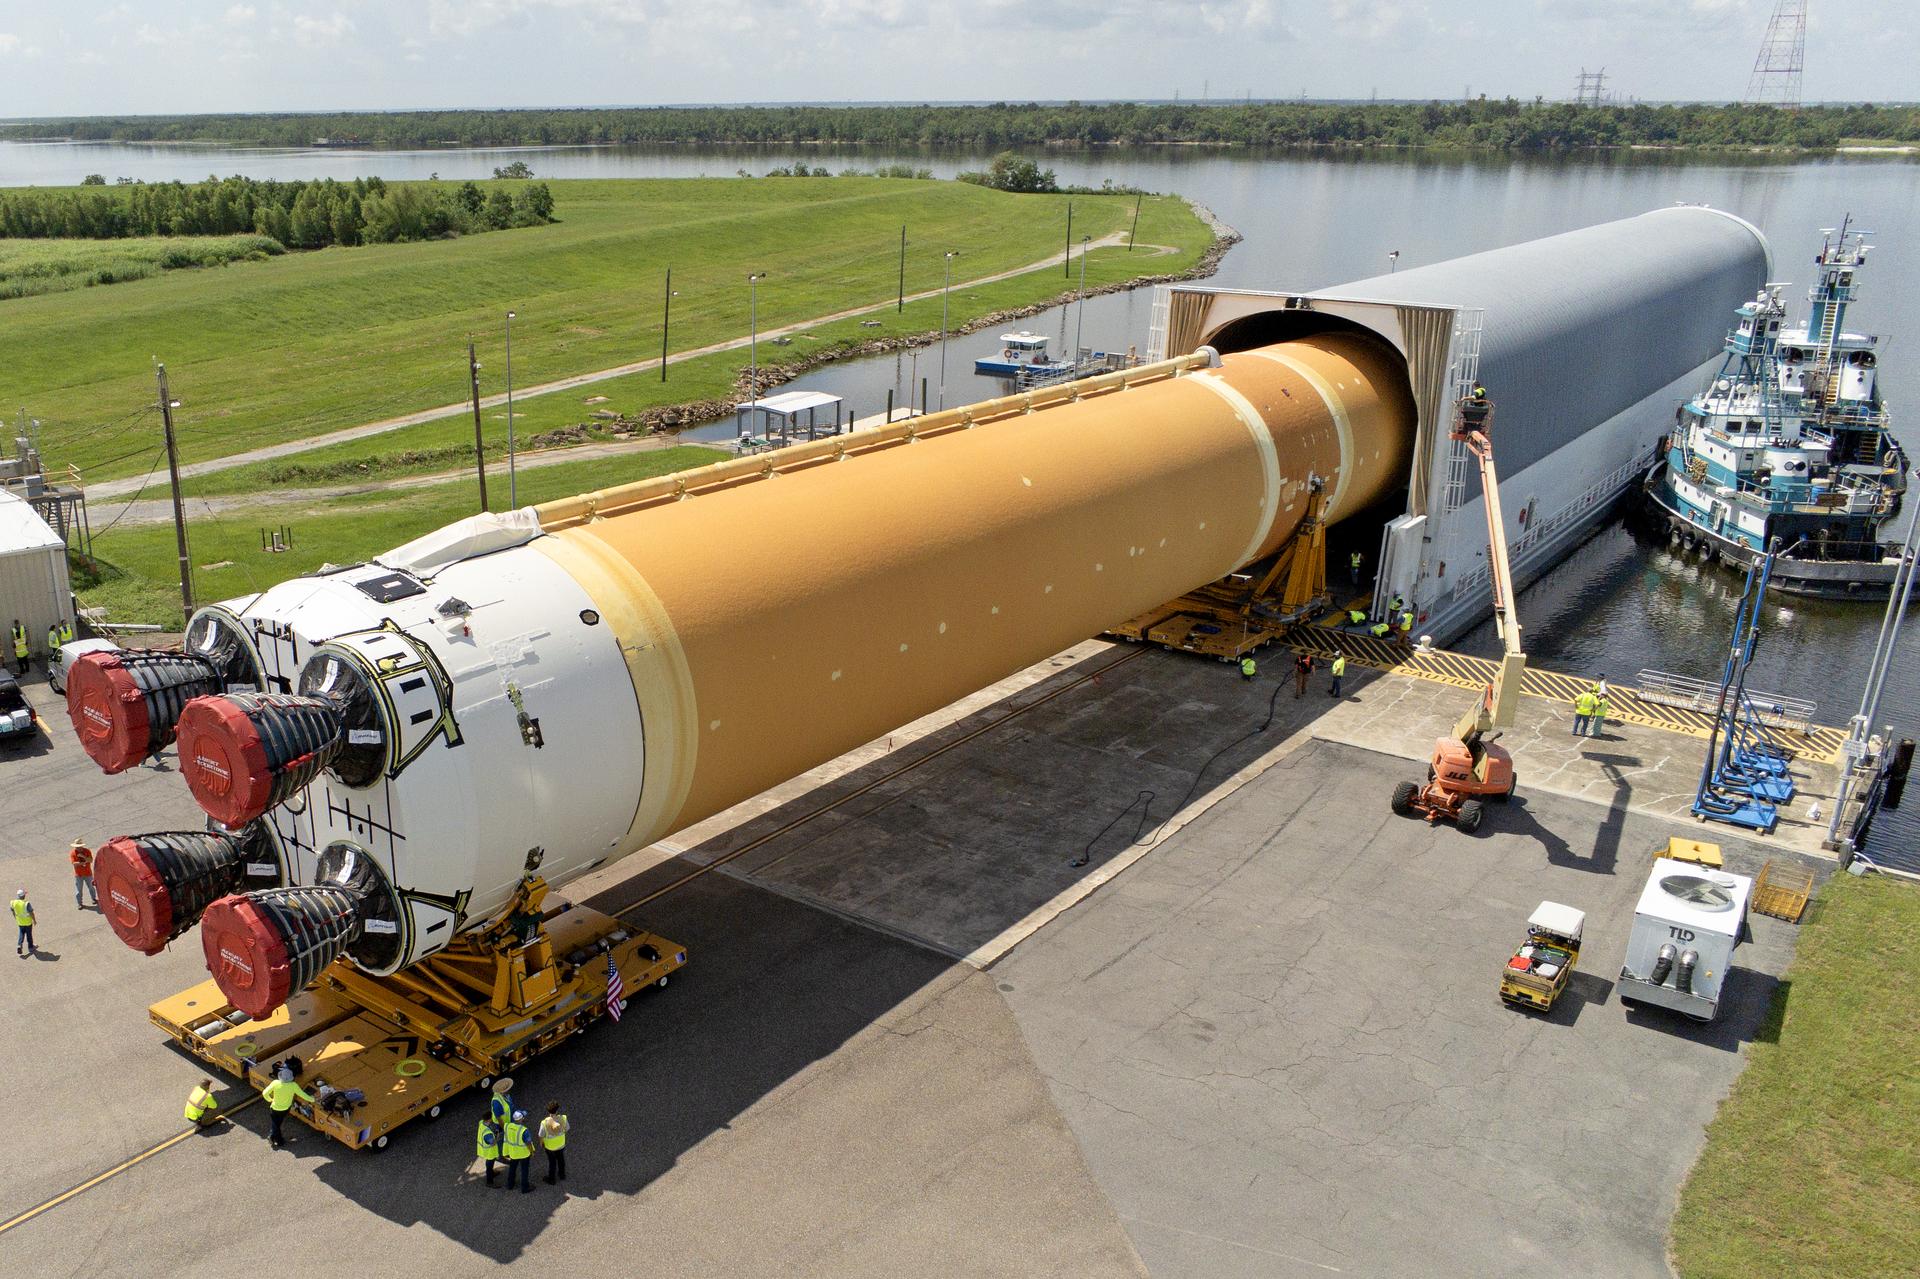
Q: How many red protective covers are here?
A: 4